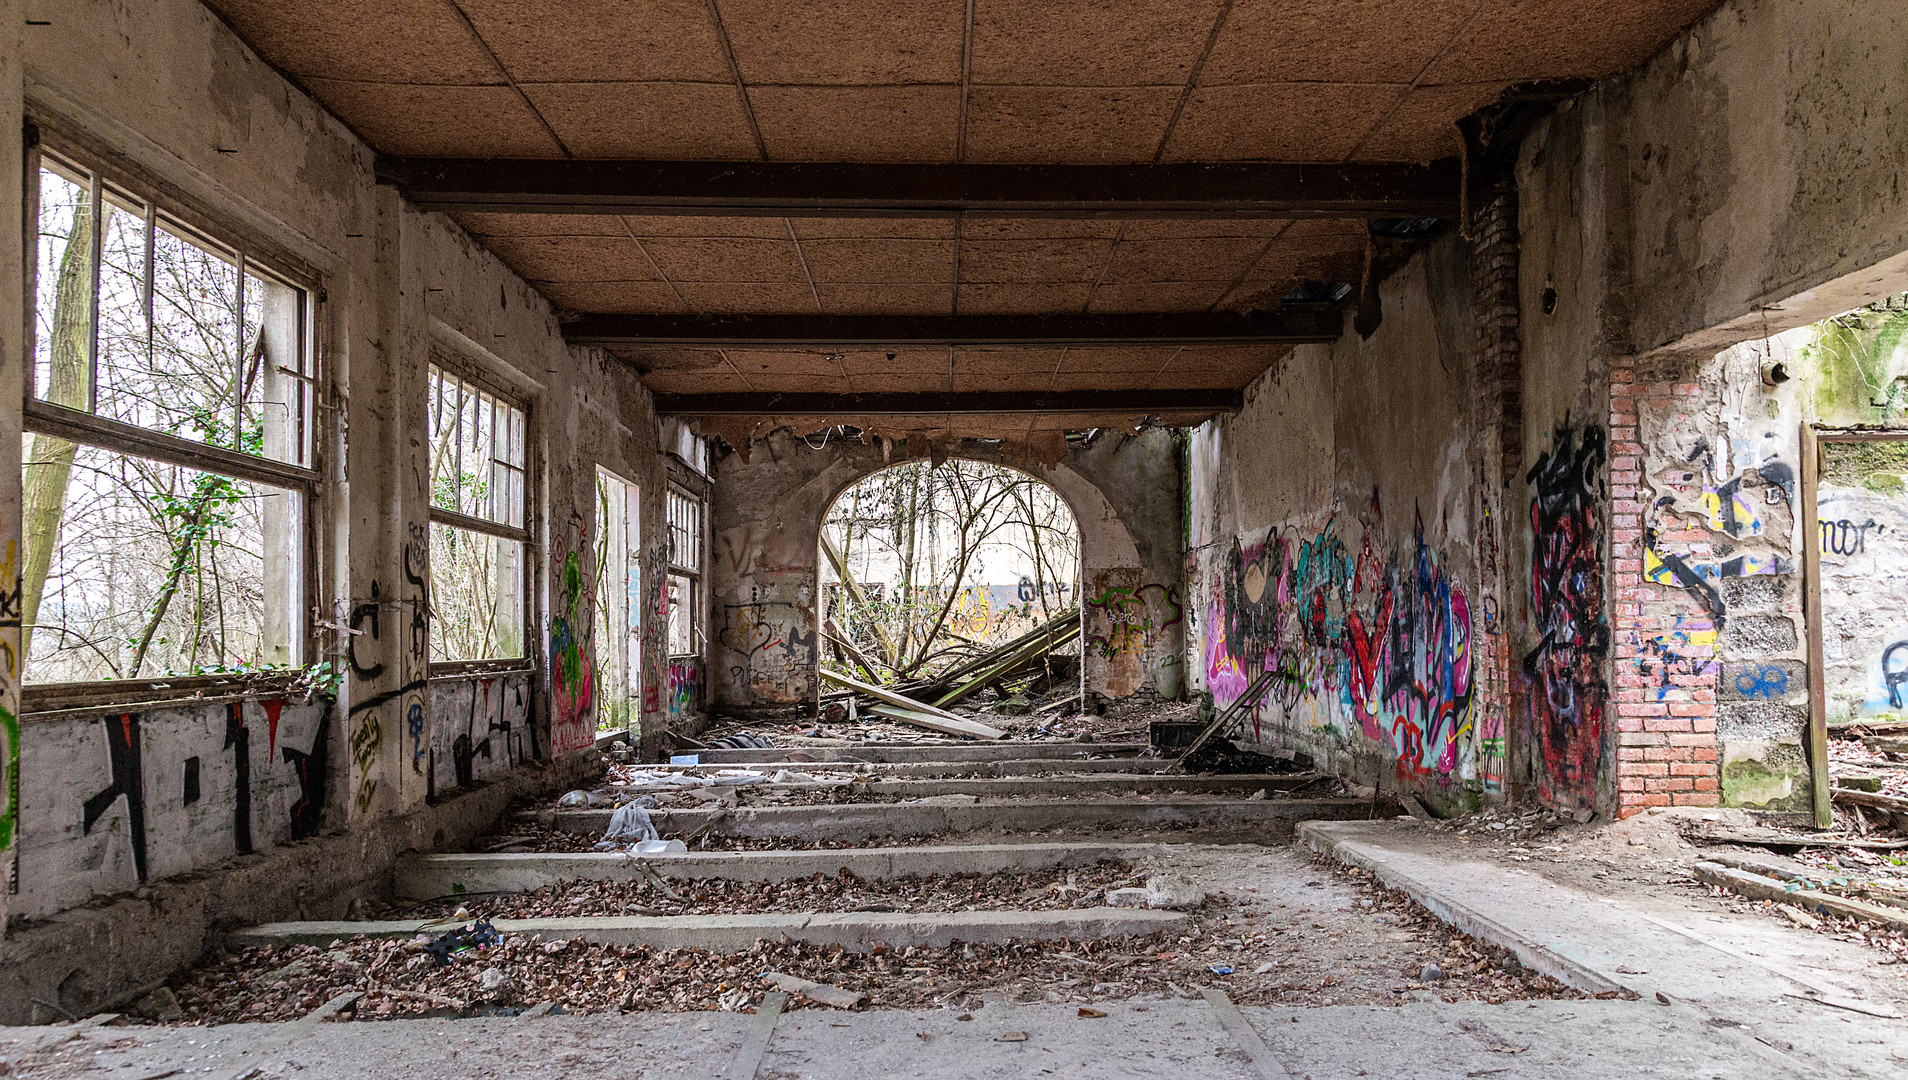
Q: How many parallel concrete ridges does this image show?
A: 6